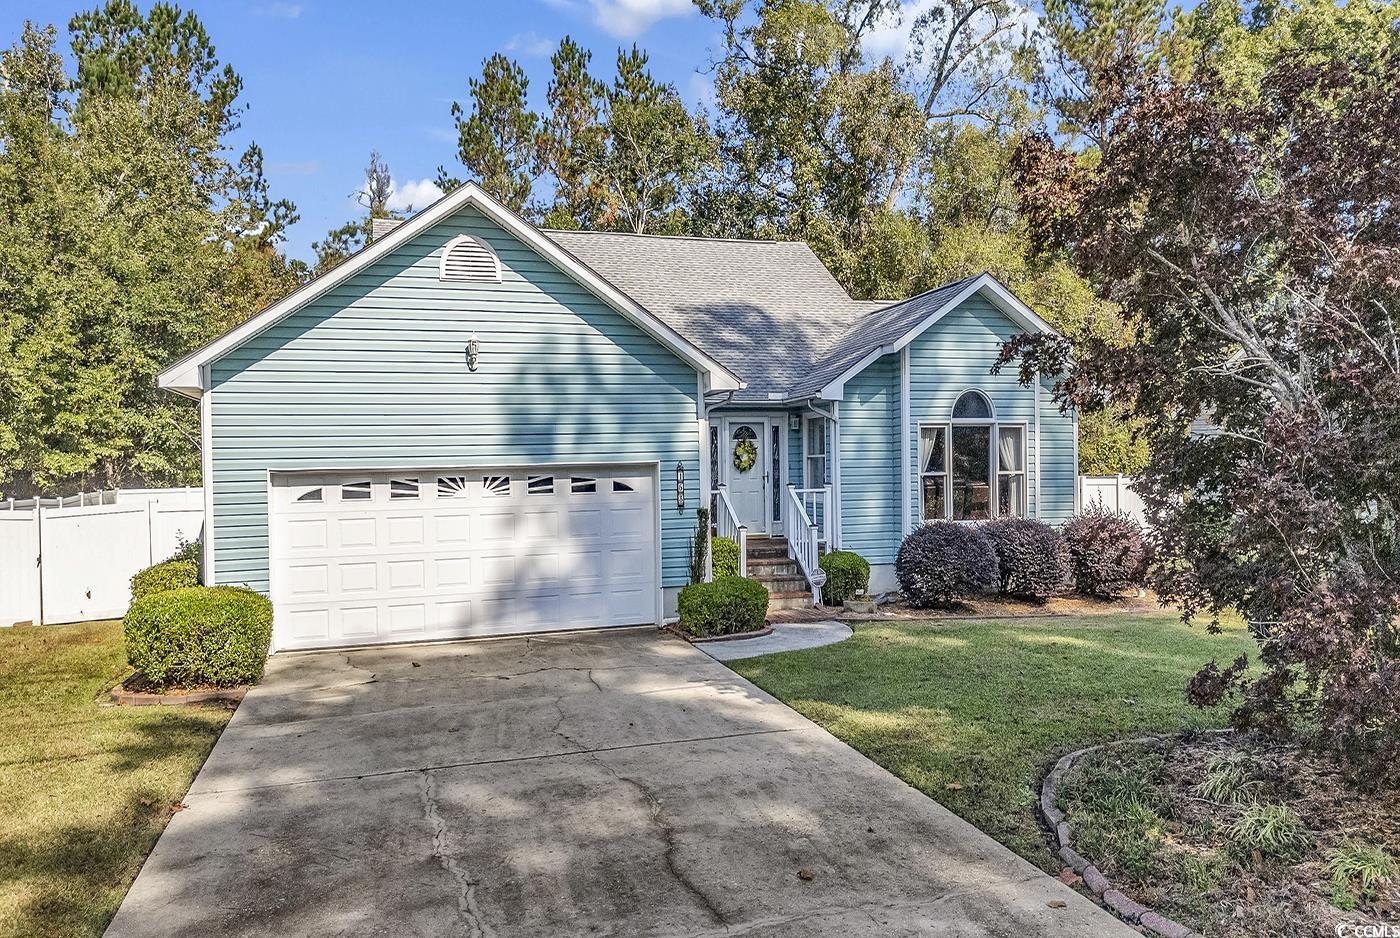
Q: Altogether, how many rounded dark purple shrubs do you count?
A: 3